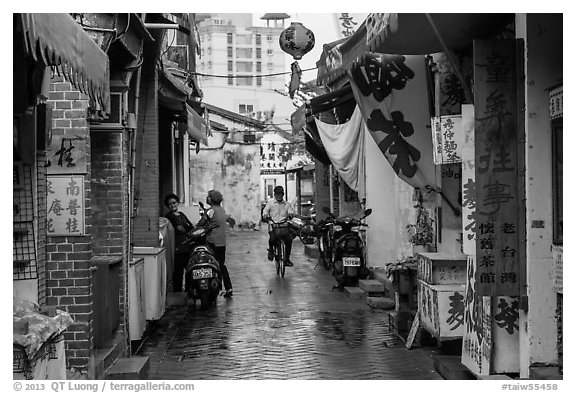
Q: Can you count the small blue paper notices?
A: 0